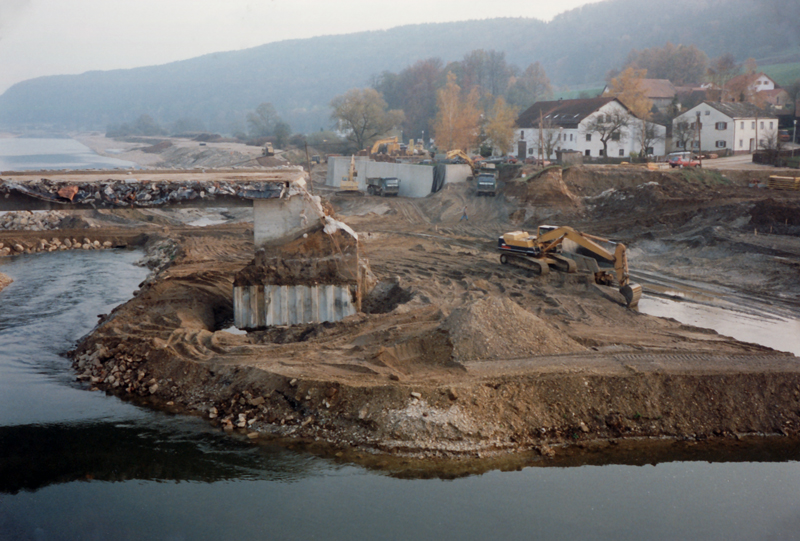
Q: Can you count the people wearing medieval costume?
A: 0